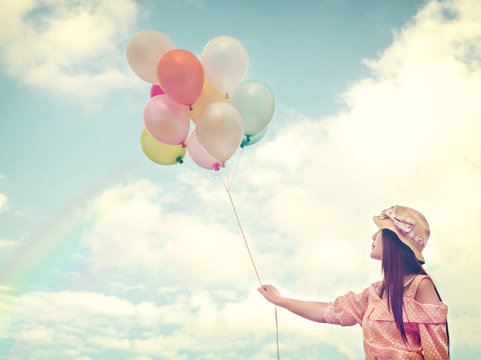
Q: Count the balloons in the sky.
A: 11